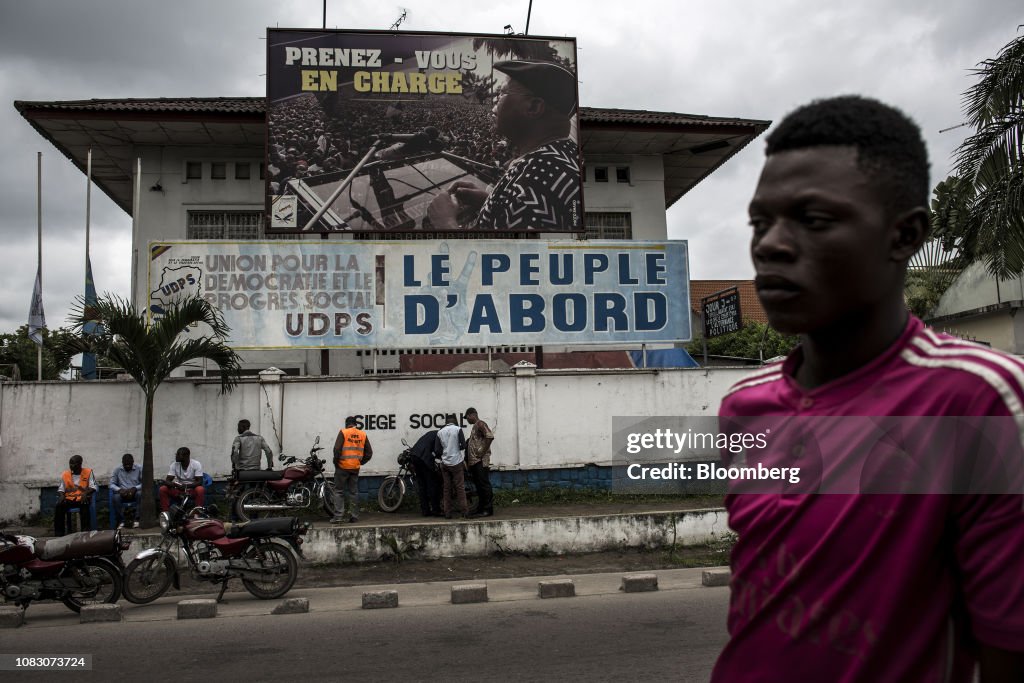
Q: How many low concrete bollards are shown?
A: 9